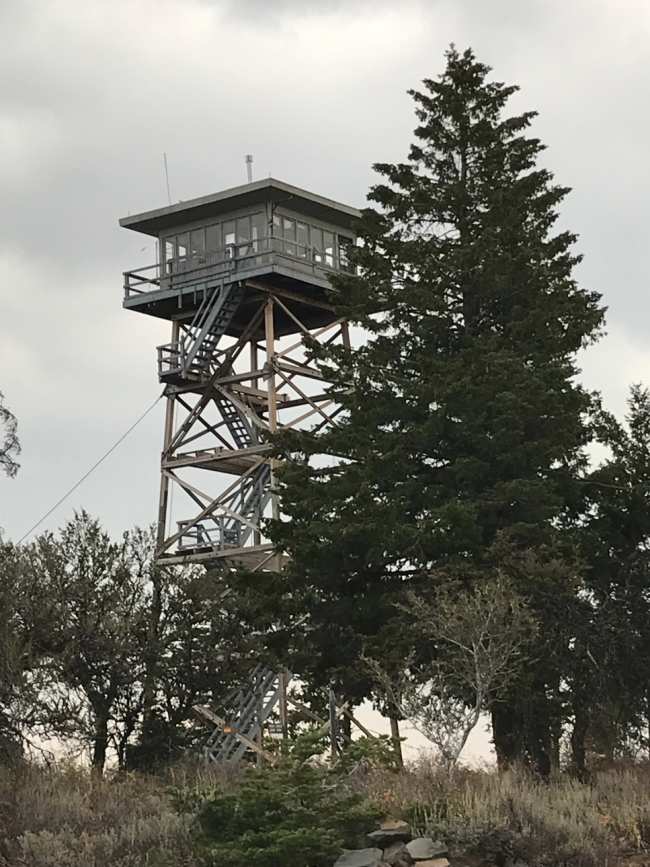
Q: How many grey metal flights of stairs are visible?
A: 4